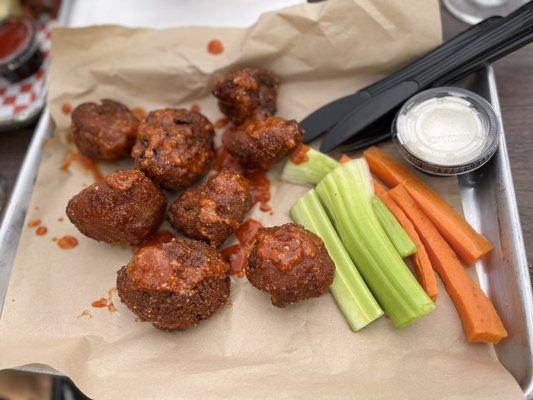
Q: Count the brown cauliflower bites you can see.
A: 8